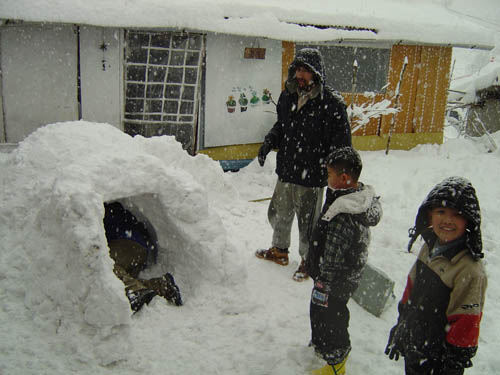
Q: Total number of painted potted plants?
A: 4